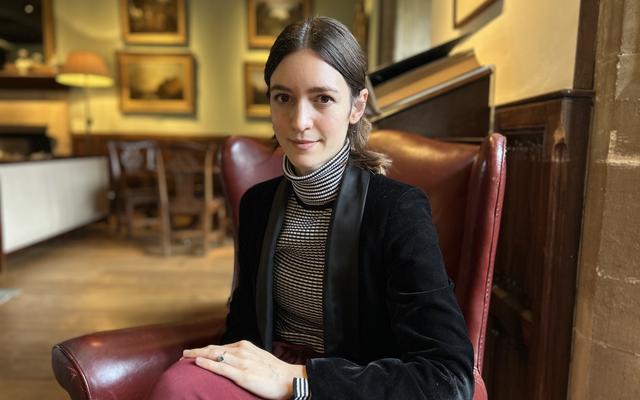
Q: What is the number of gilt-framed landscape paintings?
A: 4